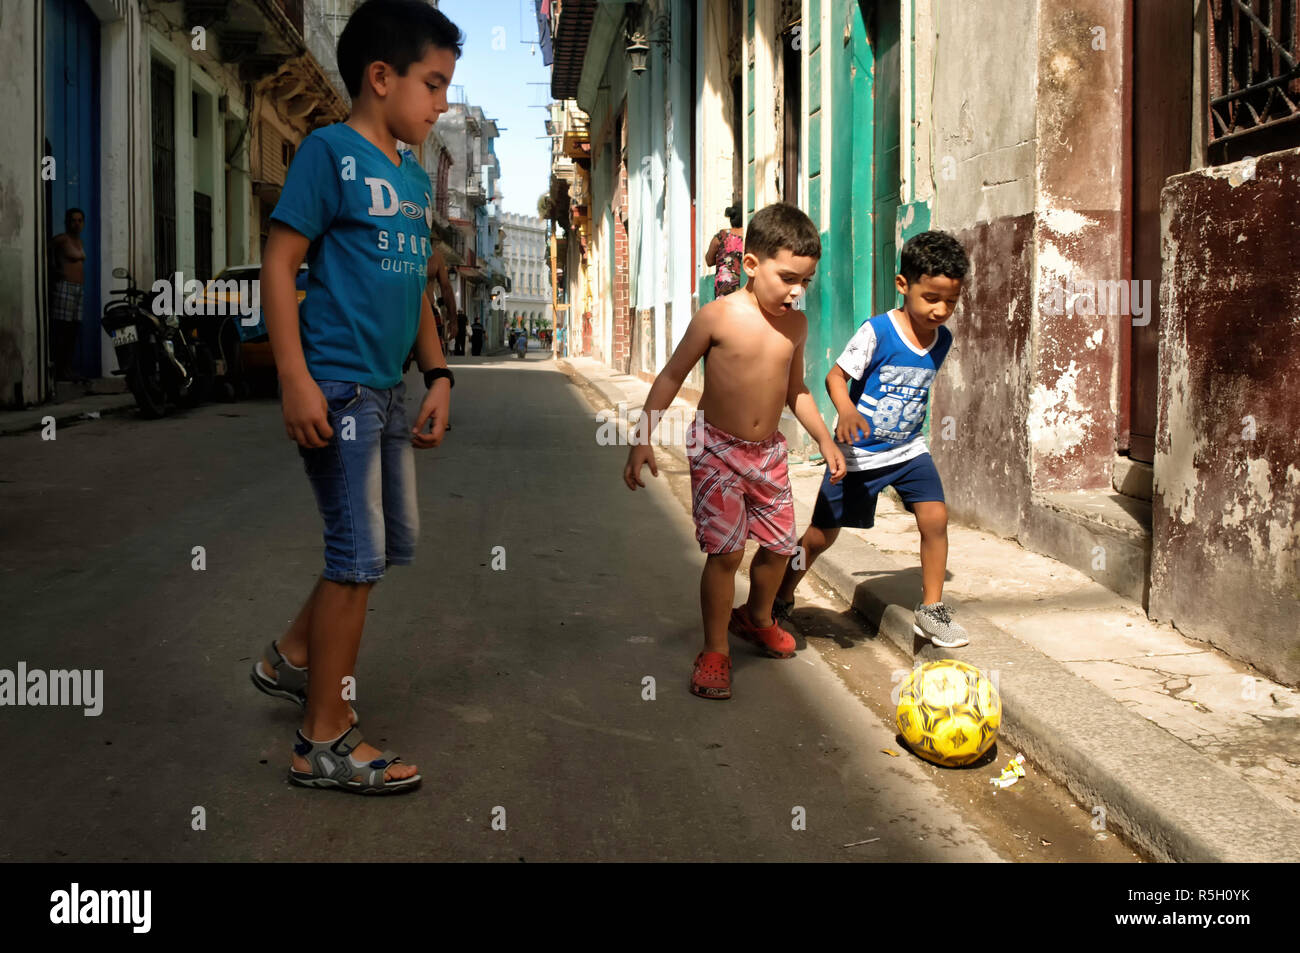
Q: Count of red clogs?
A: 2